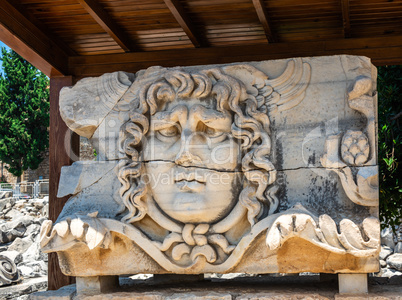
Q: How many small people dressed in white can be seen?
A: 0